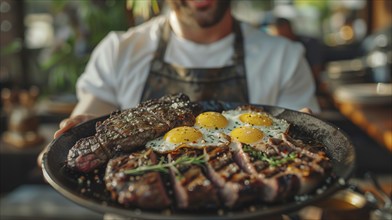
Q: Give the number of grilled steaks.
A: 2